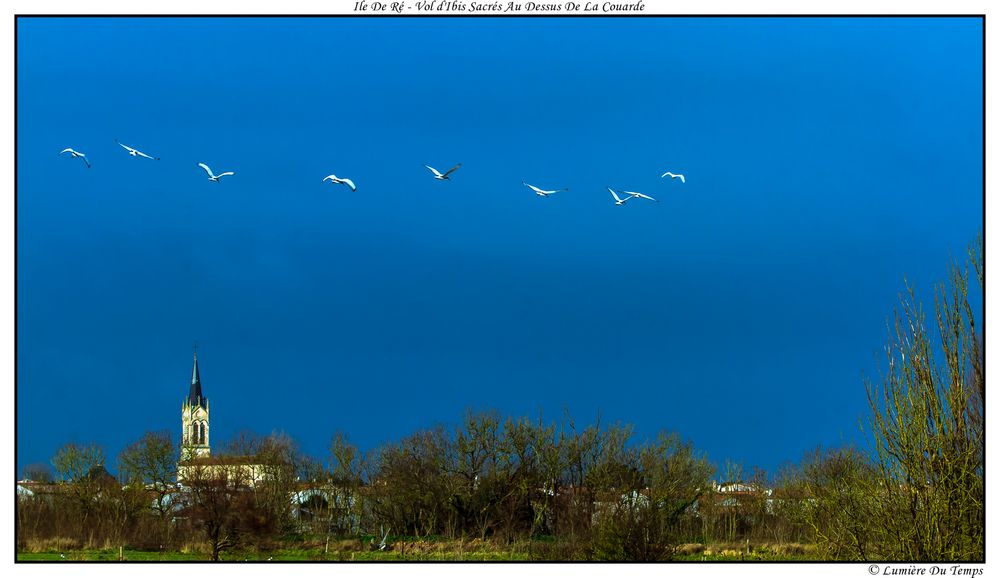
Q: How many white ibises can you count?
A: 9